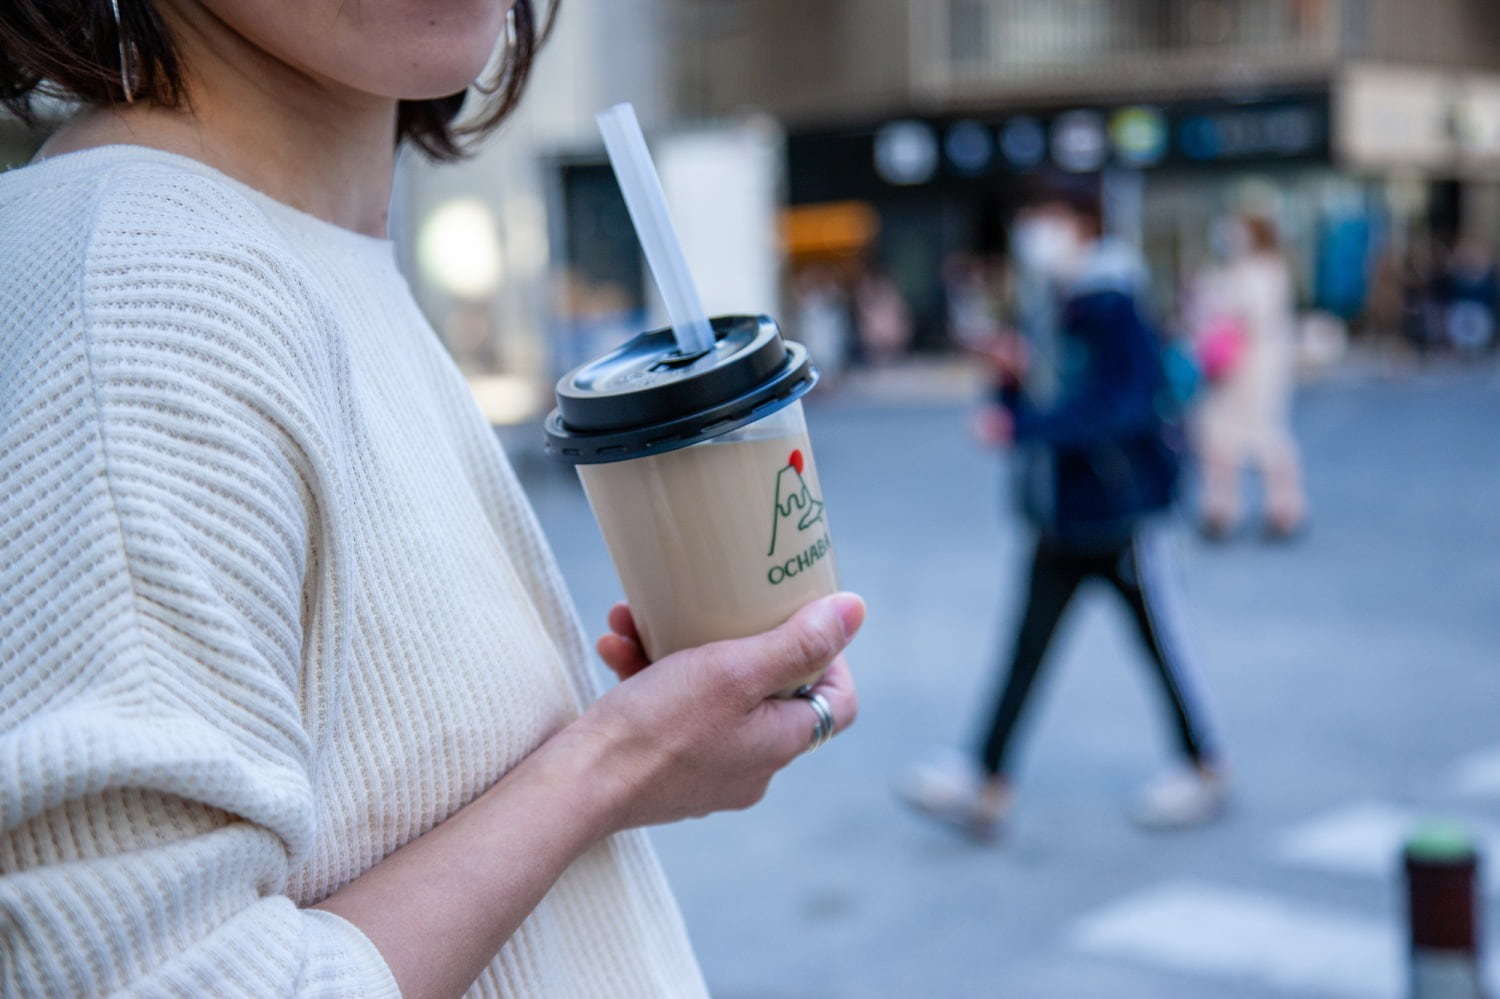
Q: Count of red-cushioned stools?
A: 0